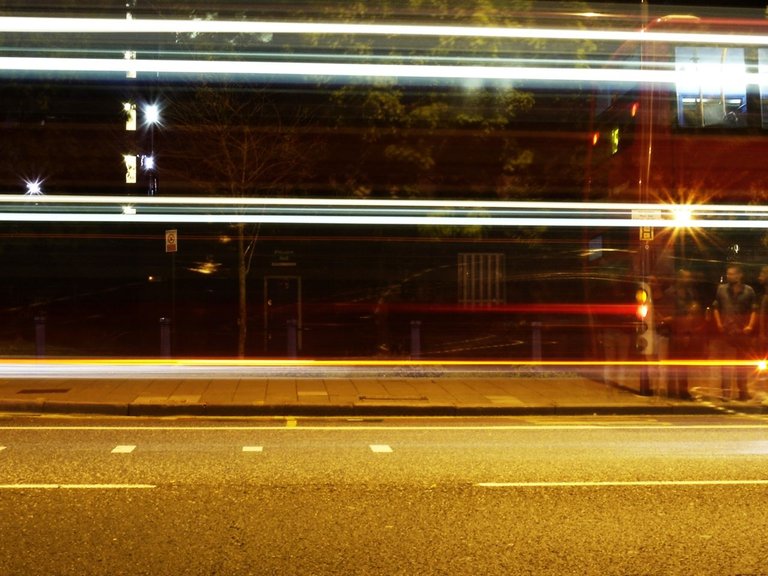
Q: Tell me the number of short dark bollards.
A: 5